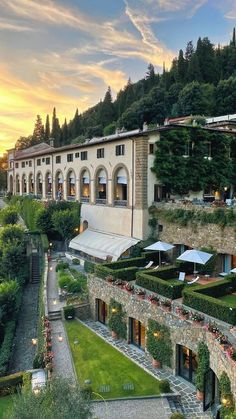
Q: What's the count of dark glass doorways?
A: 4